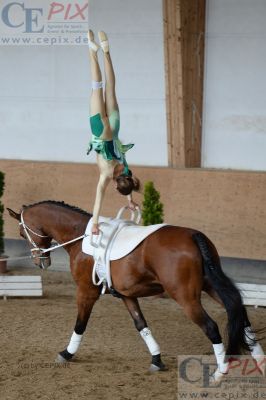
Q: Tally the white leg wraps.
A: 4